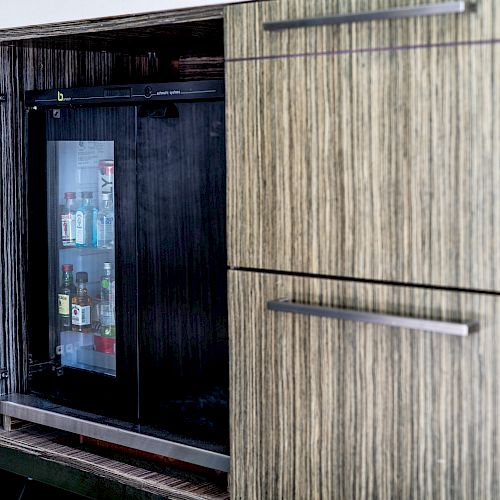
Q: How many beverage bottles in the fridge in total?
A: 6